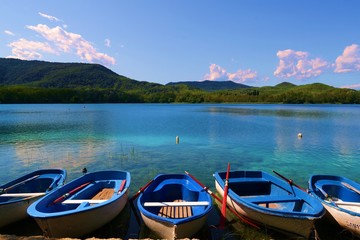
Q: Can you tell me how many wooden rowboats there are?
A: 5